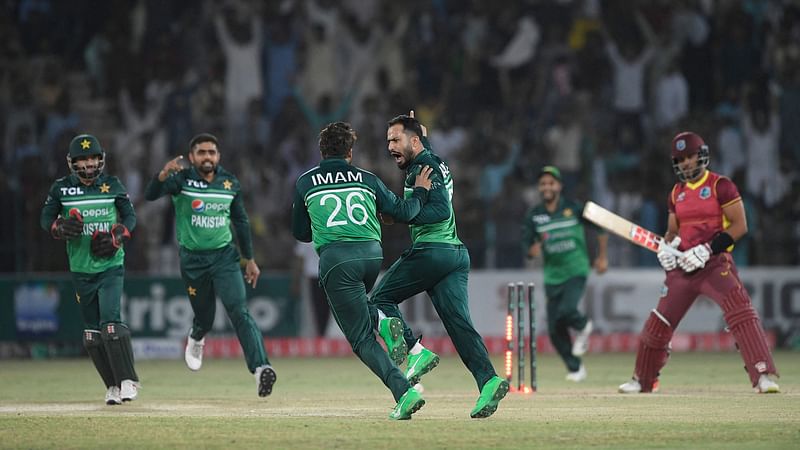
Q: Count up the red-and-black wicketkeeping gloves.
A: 2